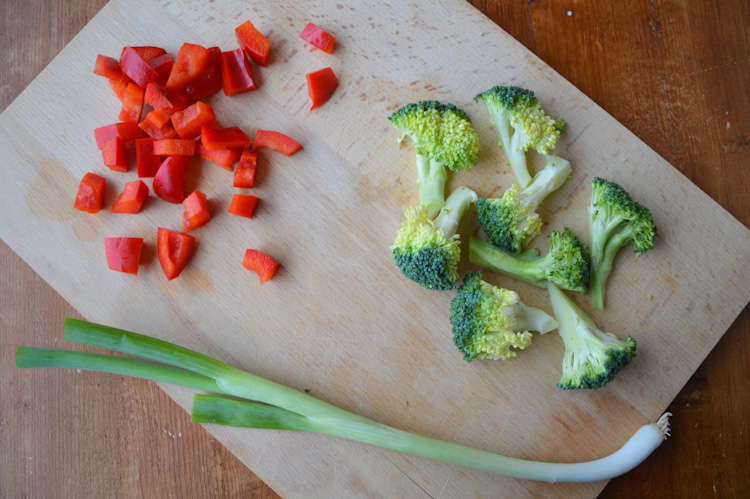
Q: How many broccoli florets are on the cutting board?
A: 8